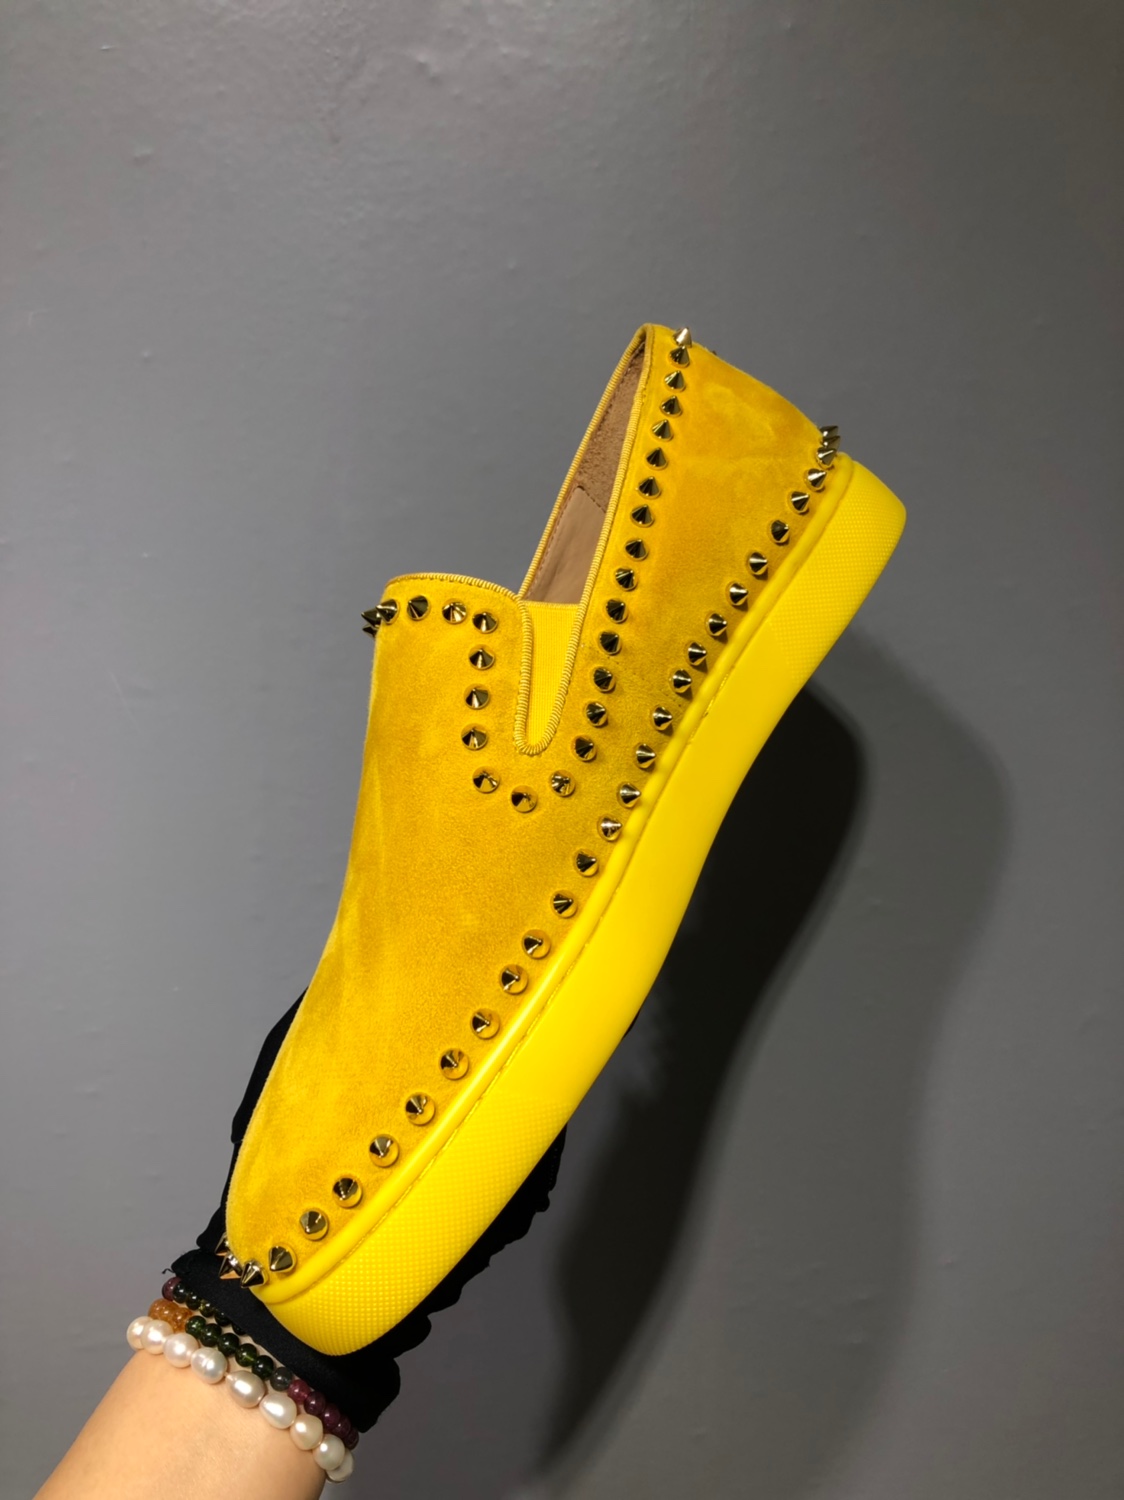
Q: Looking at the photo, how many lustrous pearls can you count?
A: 9